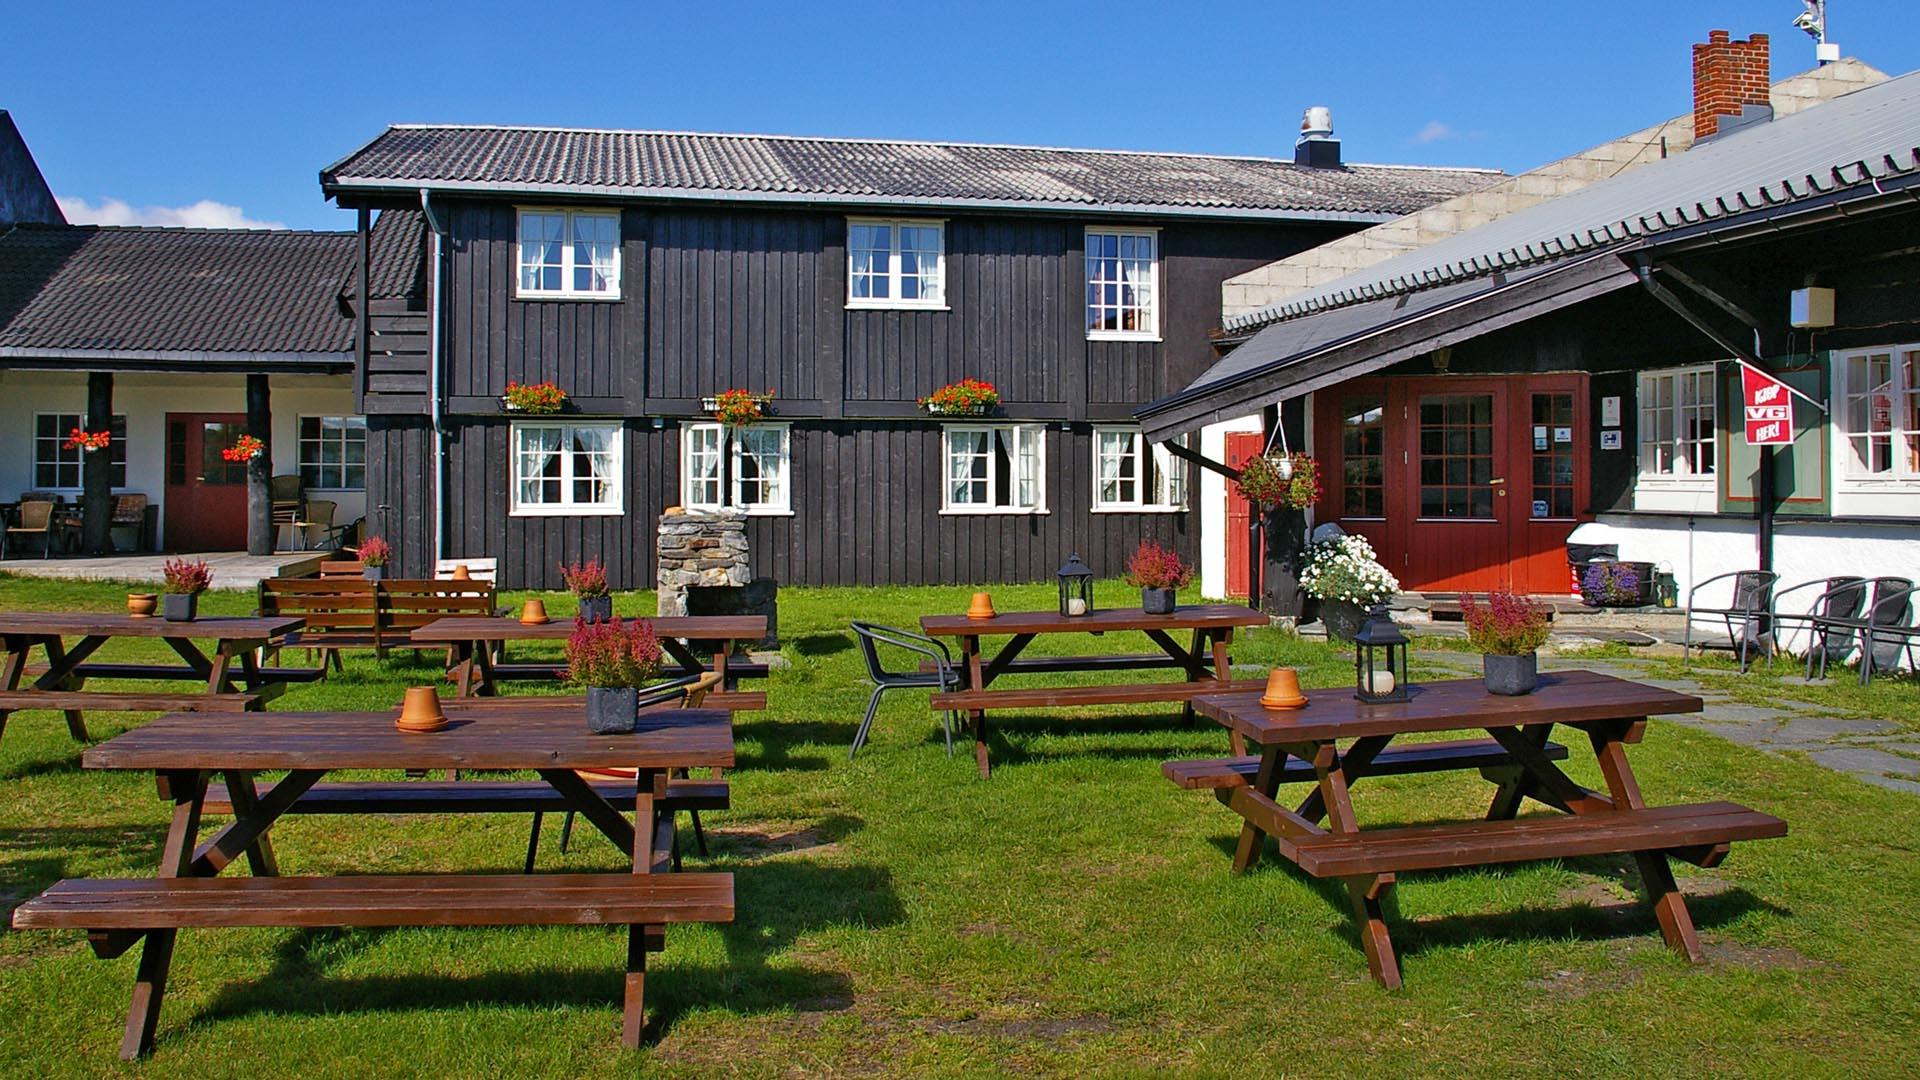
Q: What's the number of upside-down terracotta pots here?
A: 5